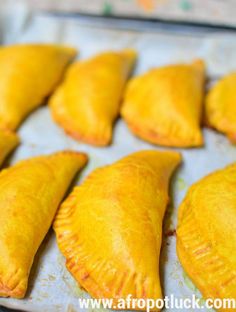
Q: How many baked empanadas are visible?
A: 8